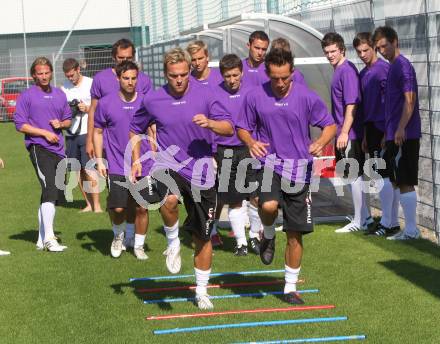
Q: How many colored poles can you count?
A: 6